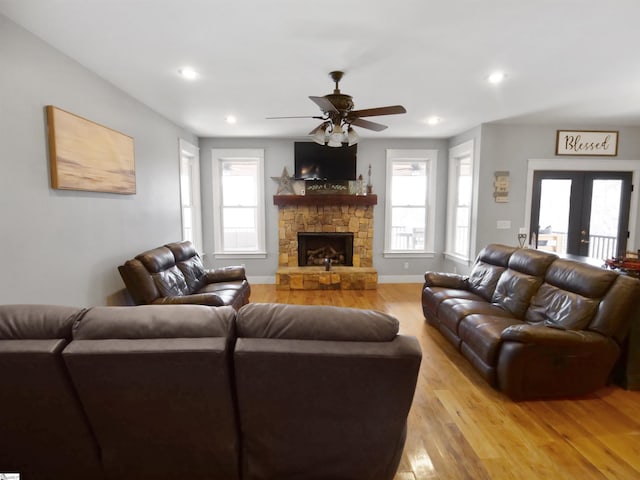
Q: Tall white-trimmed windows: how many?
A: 4